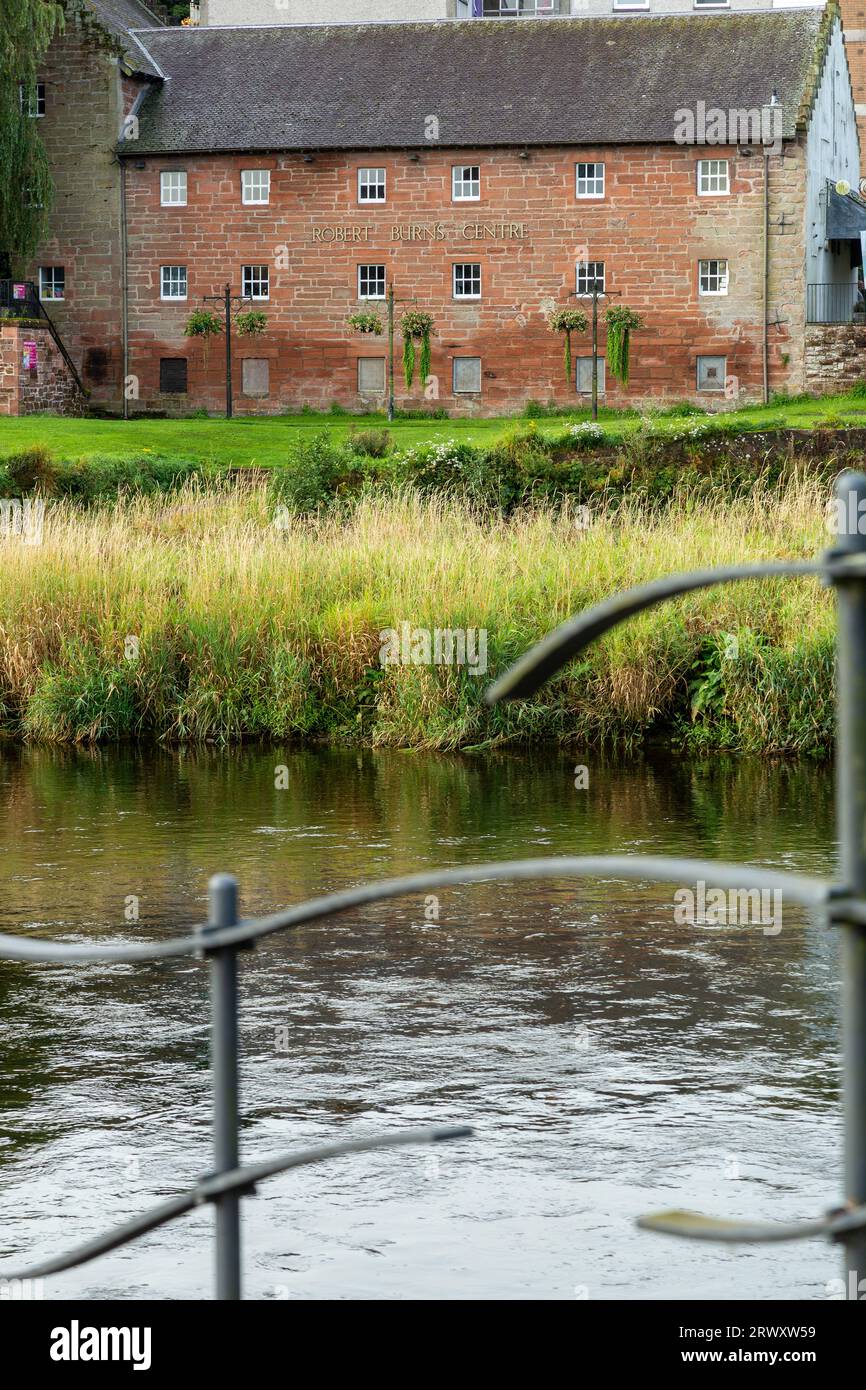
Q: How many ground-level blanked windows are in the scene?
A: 6